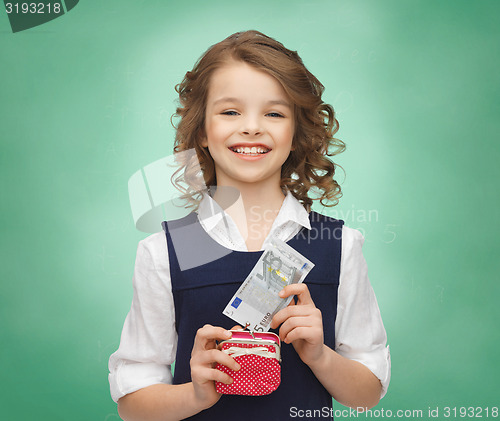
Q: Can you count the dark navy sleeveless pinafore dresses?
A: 1